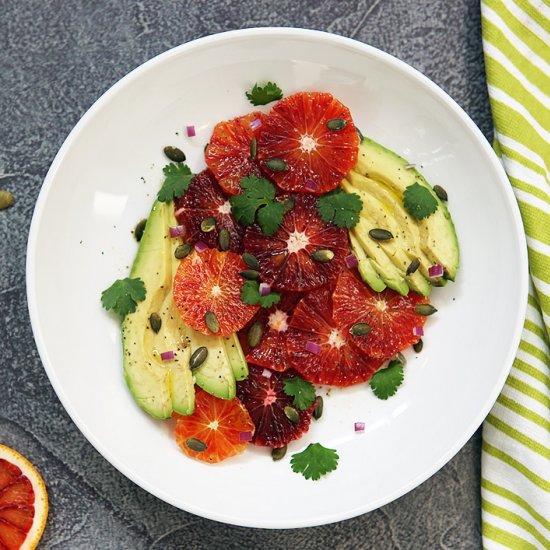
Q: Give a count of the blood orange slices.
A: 11